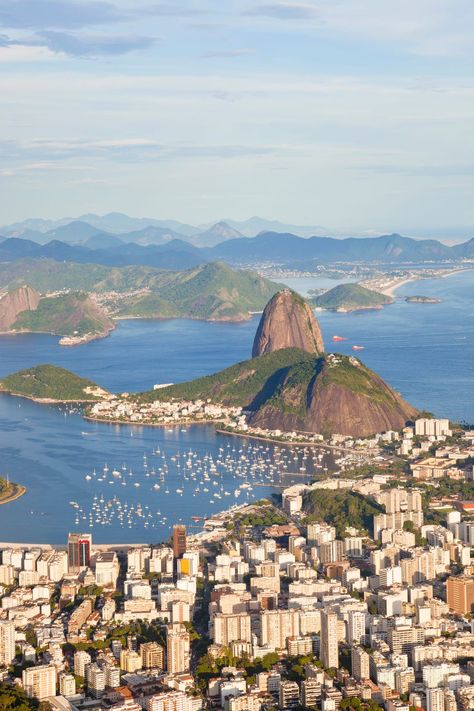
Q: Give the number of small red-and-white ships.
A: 2